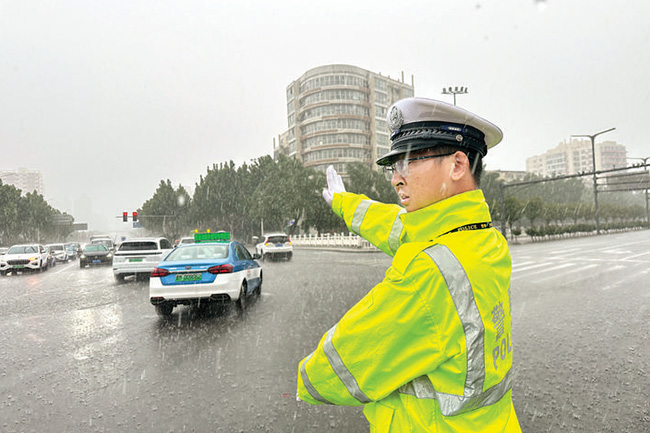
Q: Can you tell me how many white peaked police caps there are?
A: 1